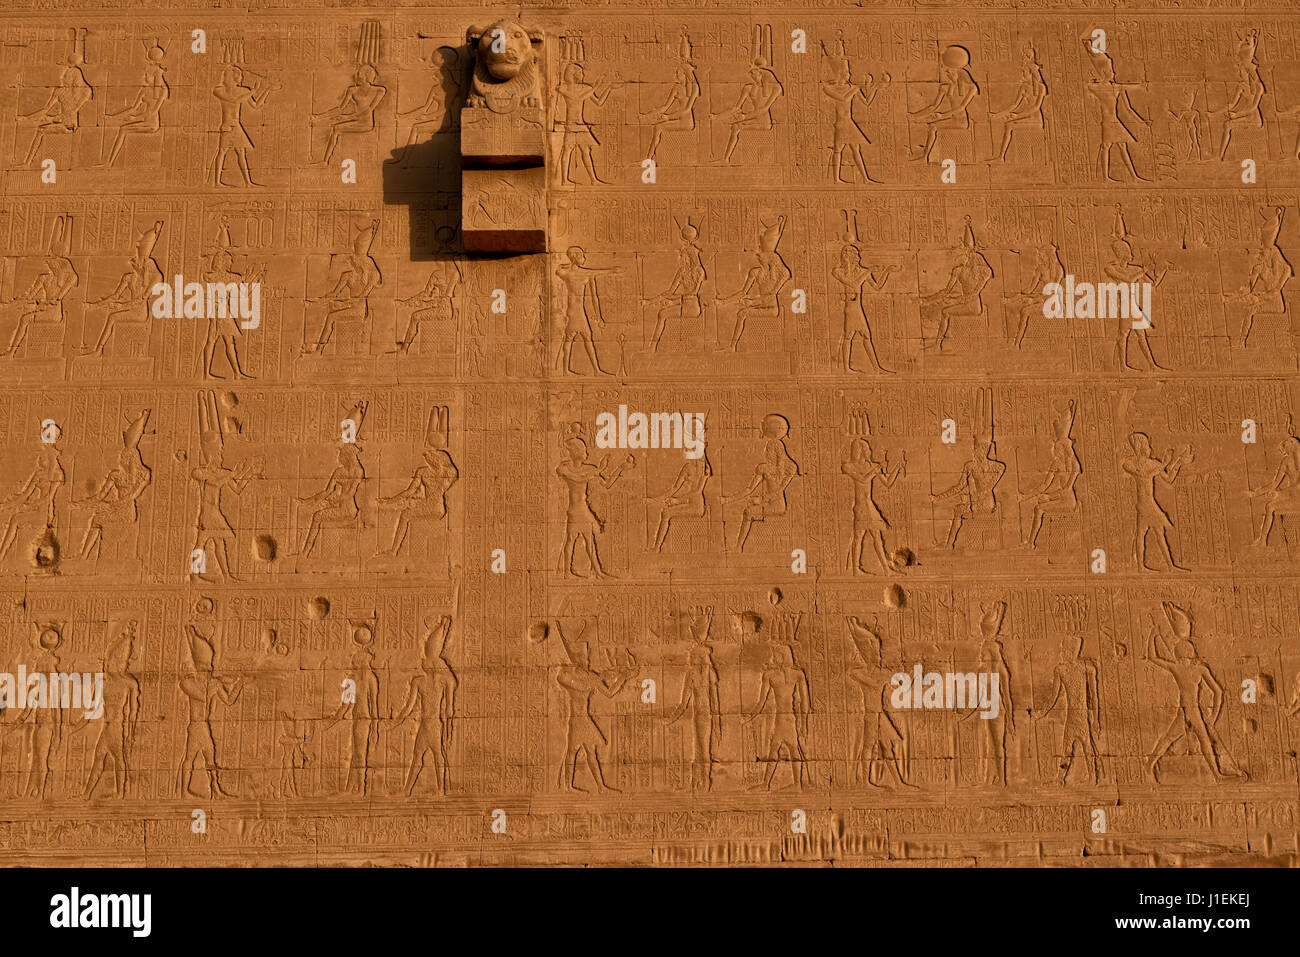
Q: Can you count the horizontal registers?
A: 4